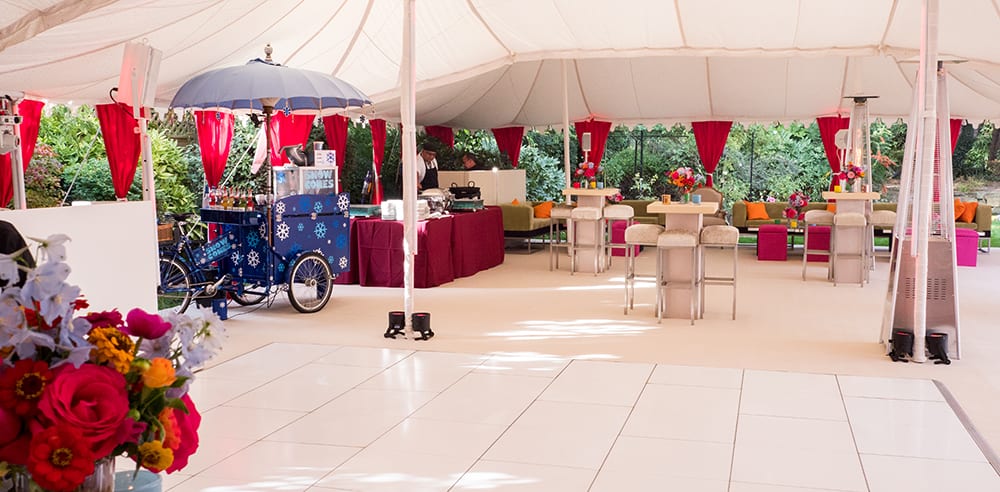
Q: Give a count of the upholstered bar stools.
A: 9